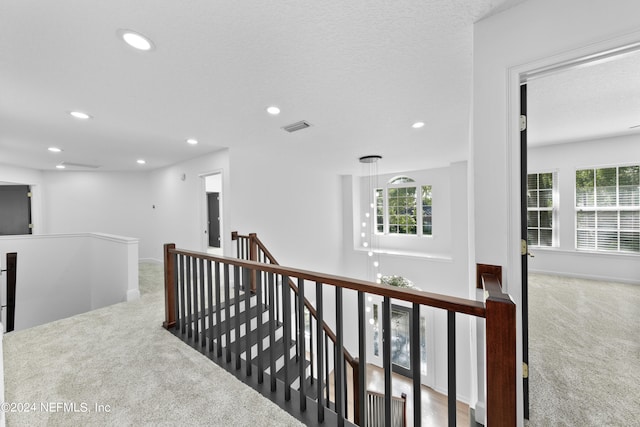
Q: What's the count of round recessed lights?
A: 8